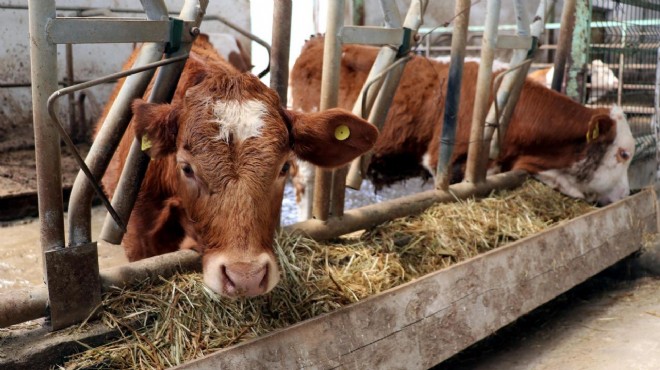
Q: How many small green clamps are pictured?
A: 3